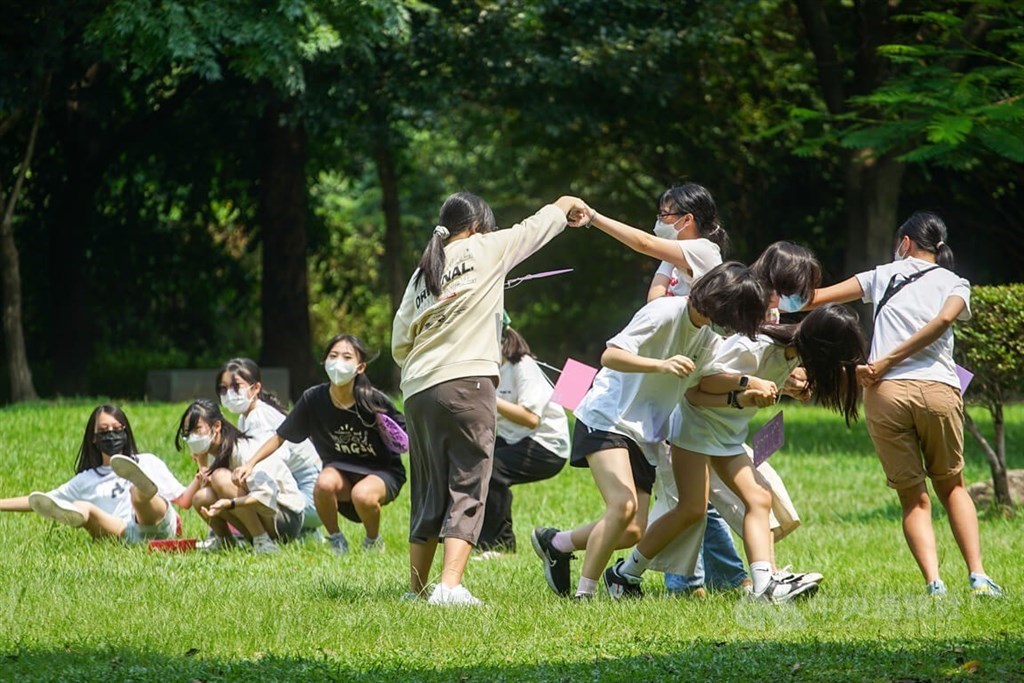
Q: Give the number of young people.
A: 11